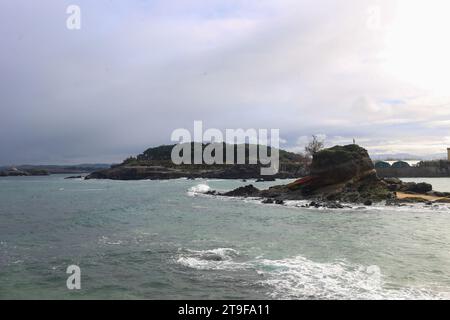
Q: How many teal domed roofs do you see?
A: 2